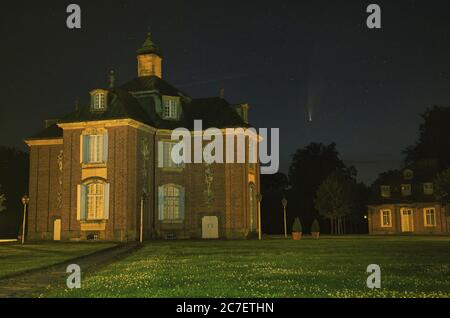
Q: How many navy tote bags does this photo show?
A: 0